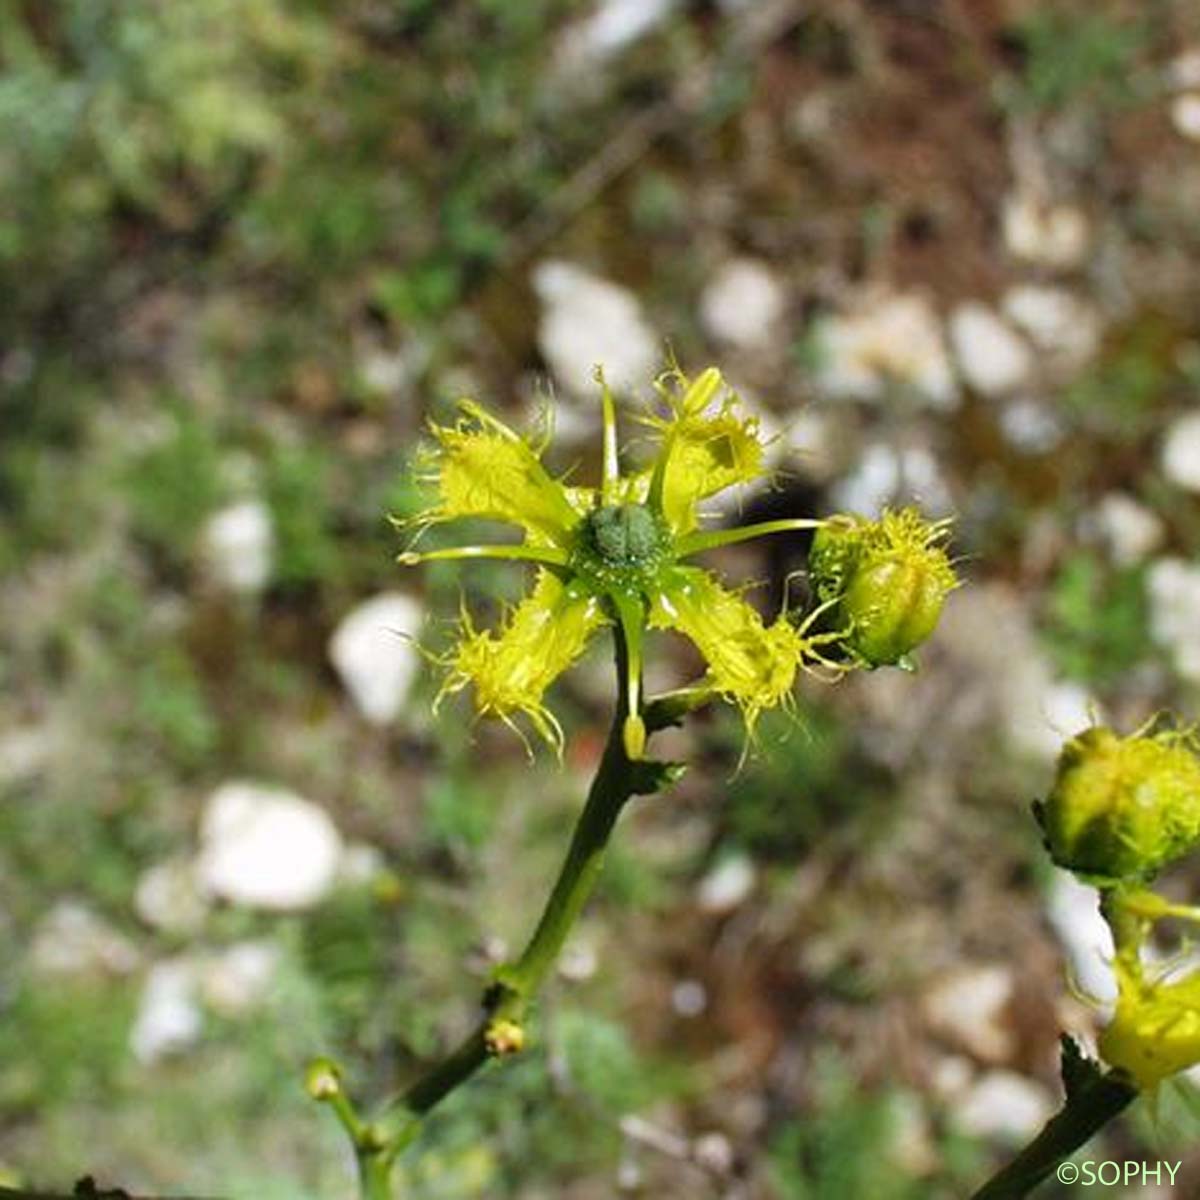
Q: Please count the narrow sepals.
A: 4